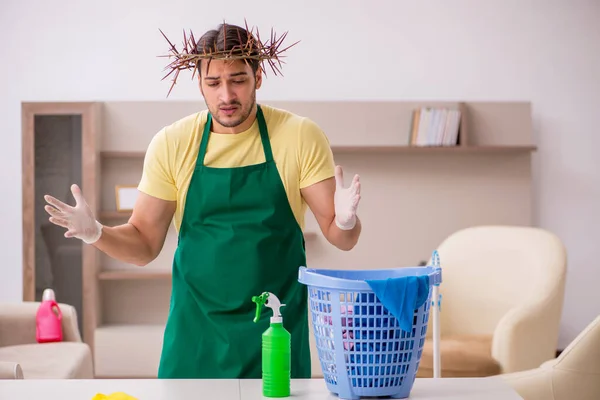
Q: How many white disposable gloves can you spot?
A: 2